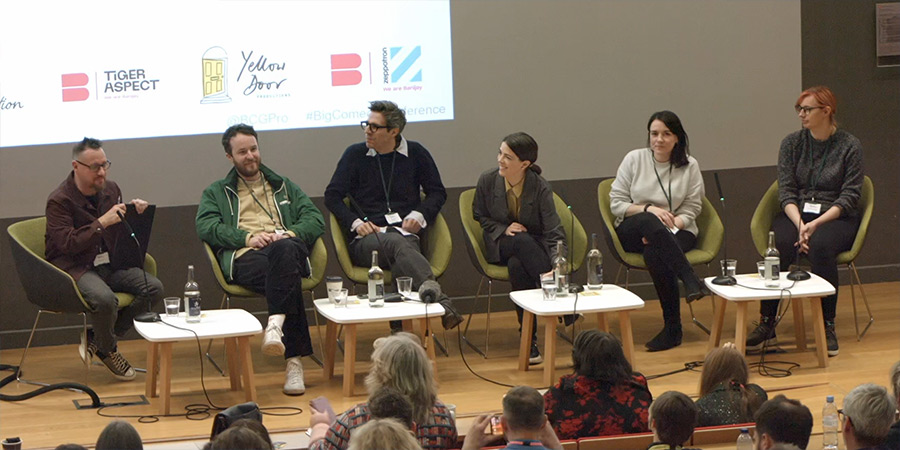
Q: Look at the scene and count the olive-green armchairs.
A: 6